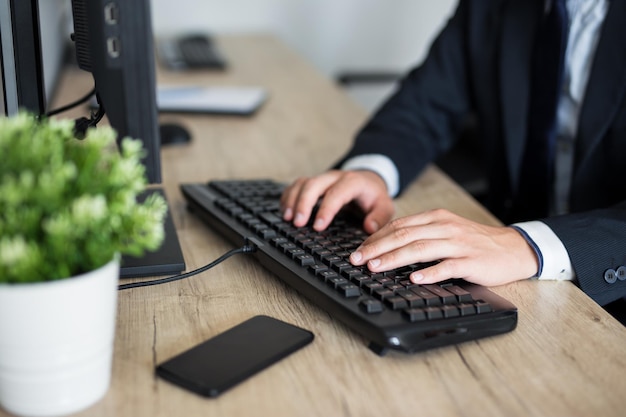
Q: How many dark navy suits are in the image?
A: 1